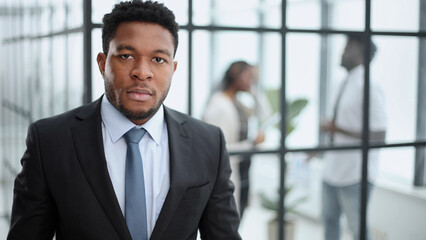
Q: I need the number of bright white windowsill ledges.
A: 1